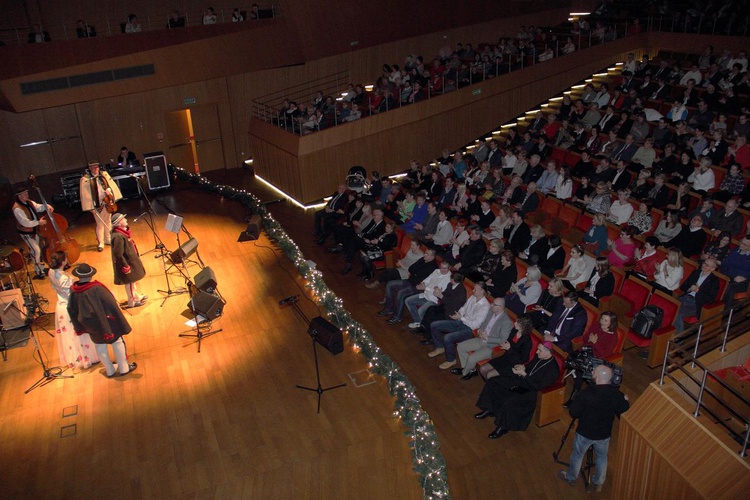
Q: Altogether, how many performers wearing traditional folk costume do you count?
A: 5